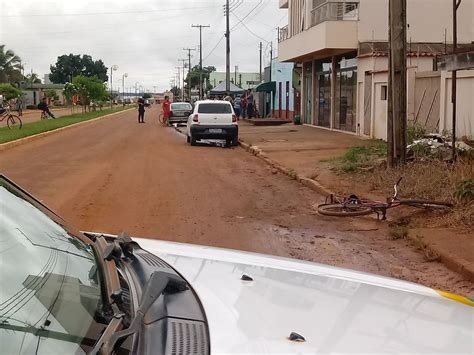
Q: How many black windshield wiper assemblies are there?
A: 2